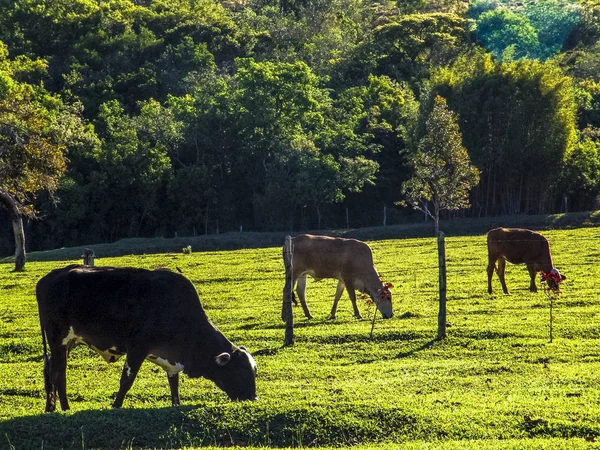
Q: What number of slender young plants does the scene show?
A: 2